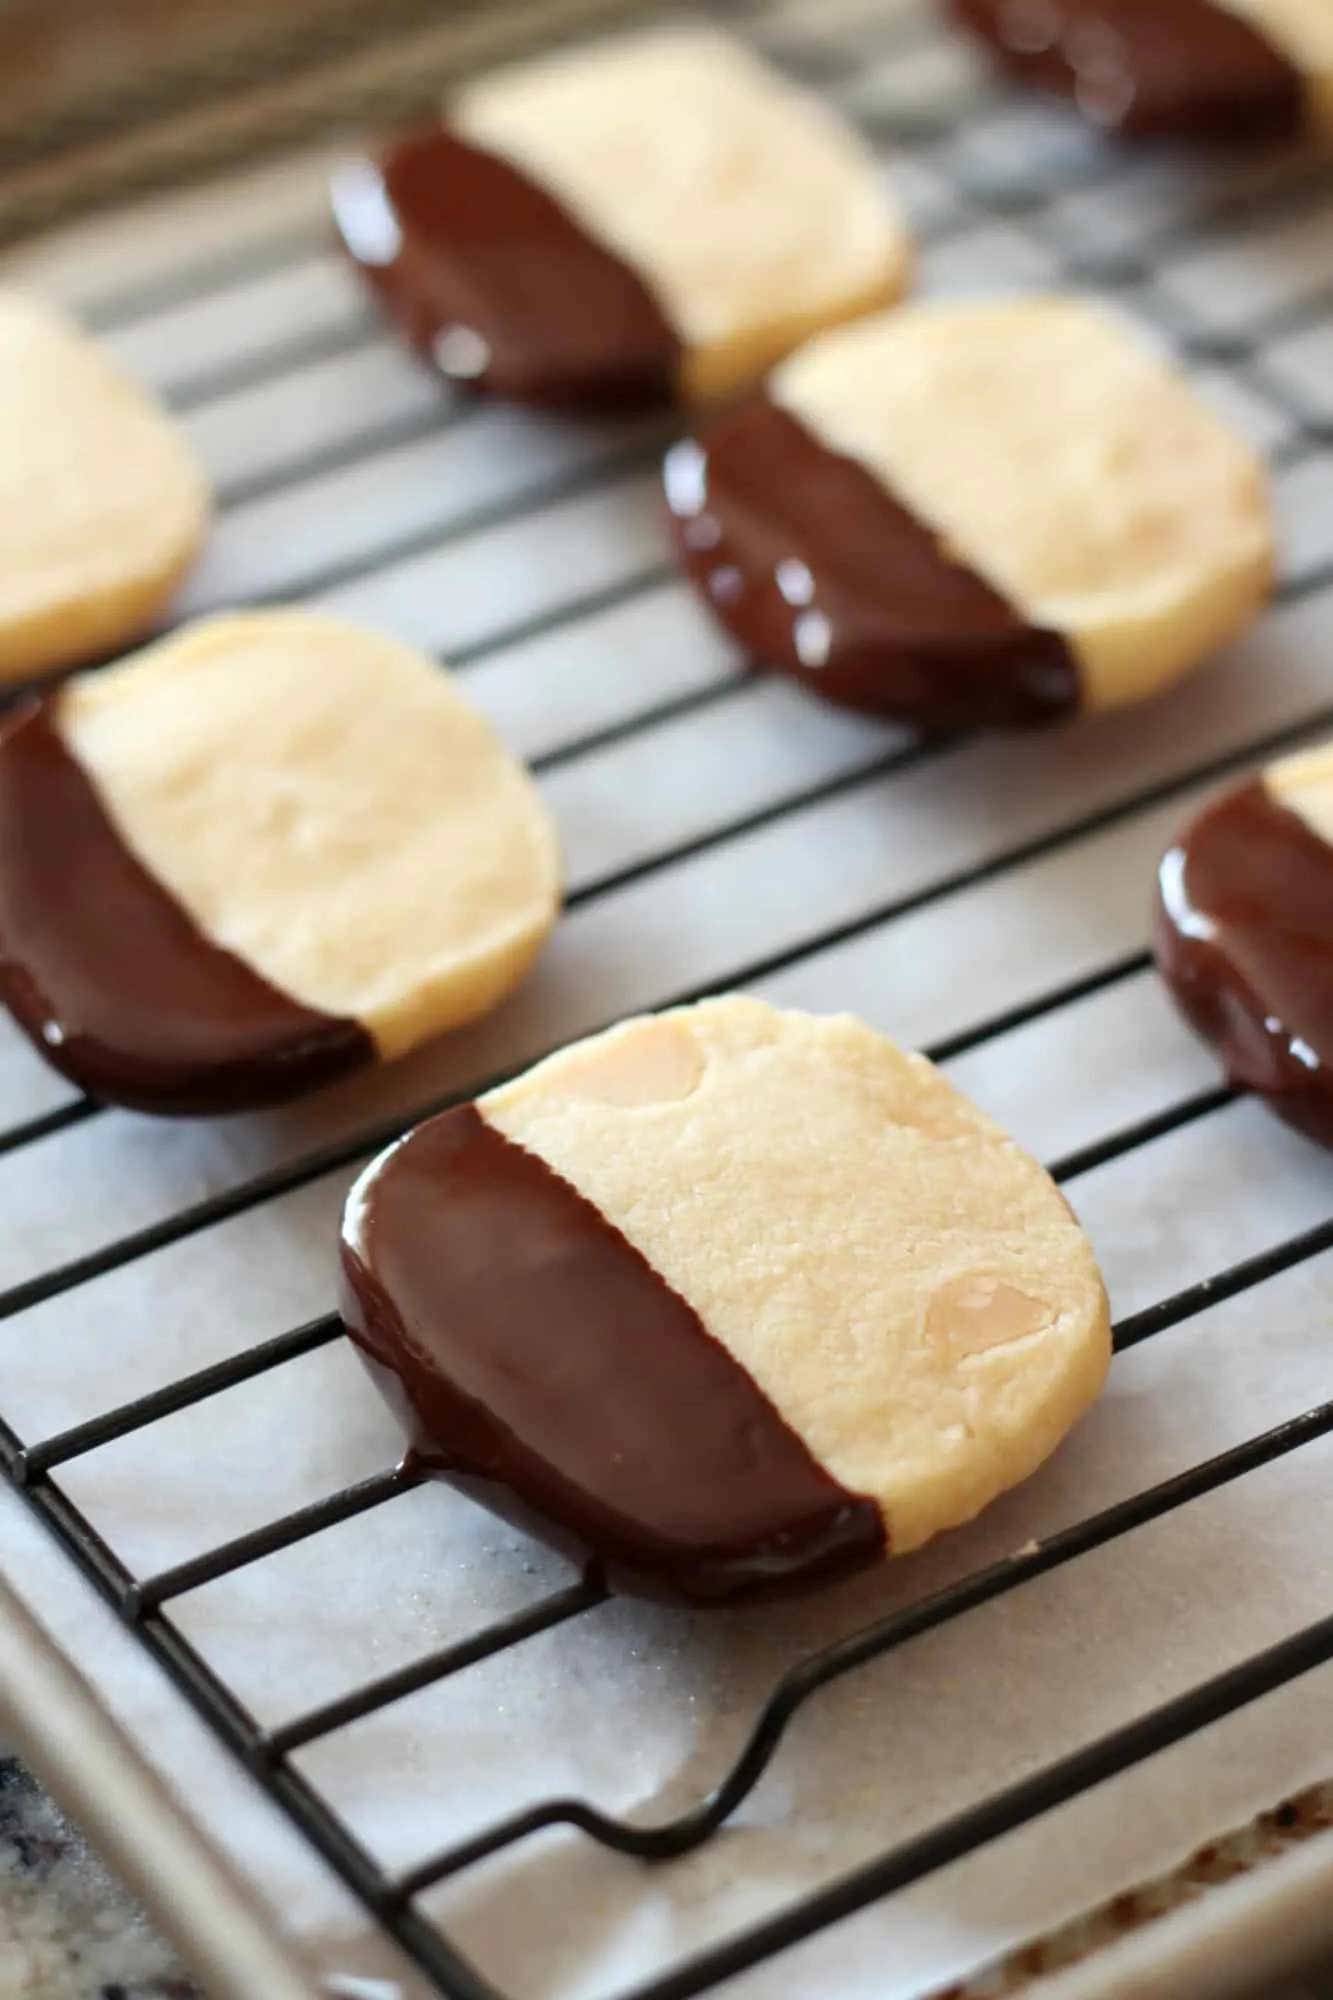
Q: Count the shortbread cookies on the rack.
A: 7